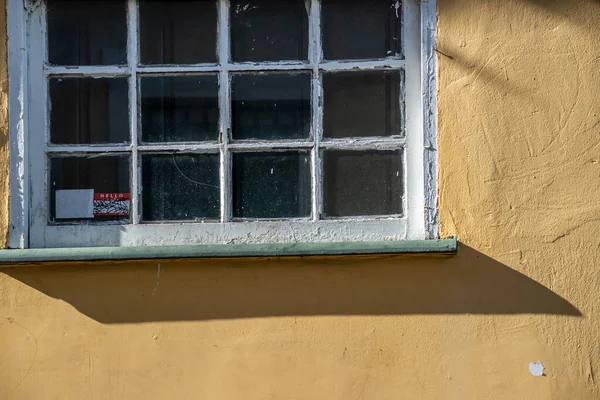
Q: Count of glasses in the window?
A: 12